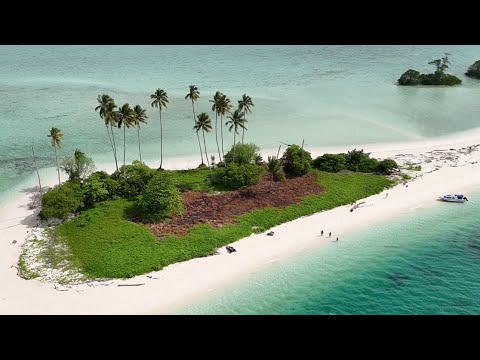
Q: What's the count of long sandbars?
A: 1